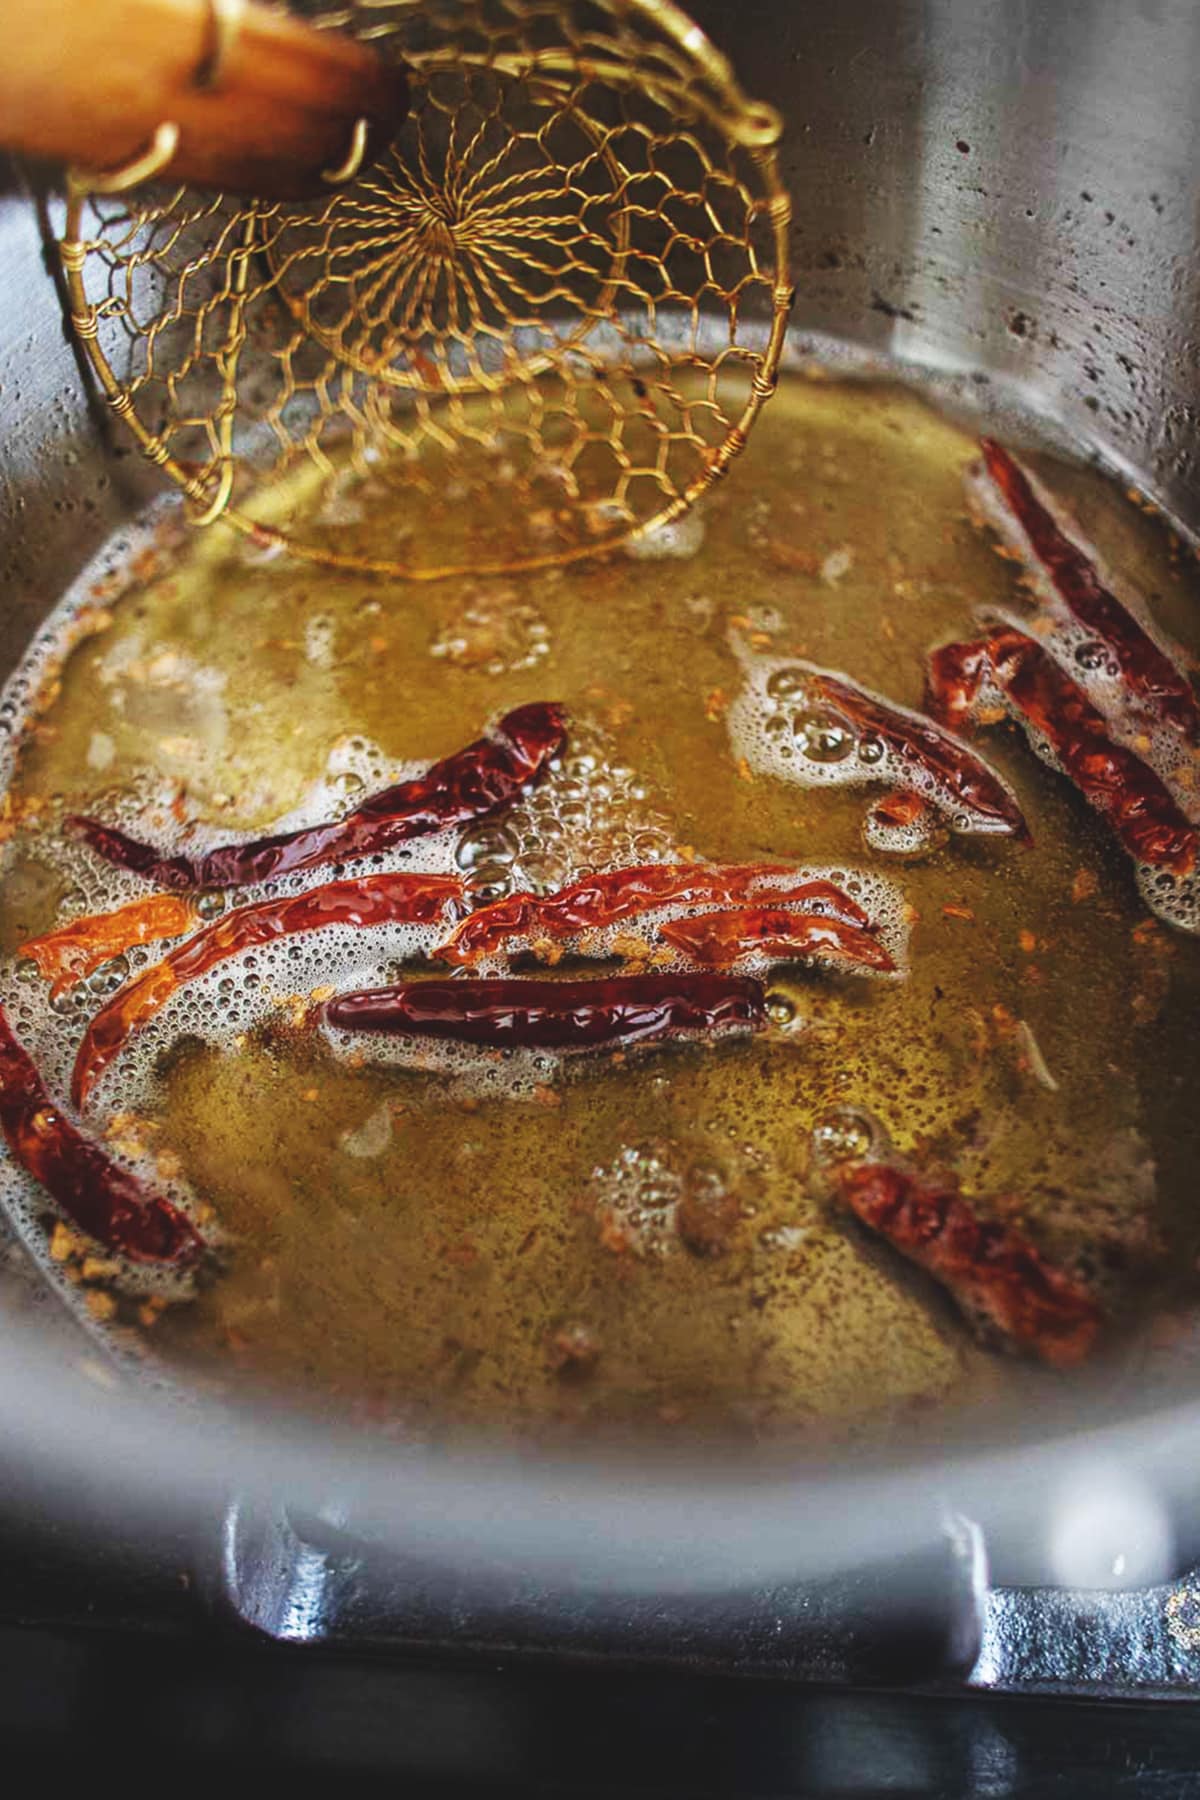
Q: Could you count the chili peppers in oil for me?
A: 11